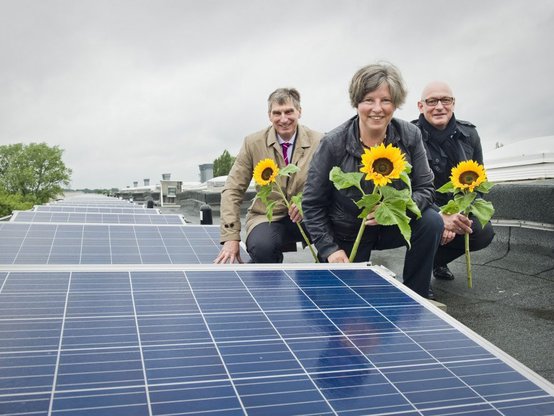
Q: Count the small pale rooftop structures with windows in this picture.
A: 1